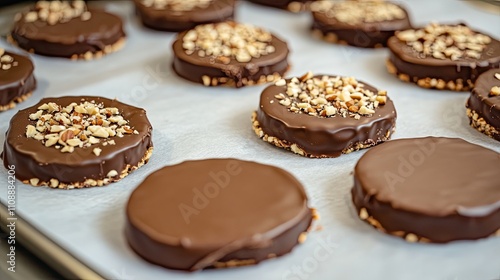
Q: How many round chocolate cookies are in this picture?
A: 12